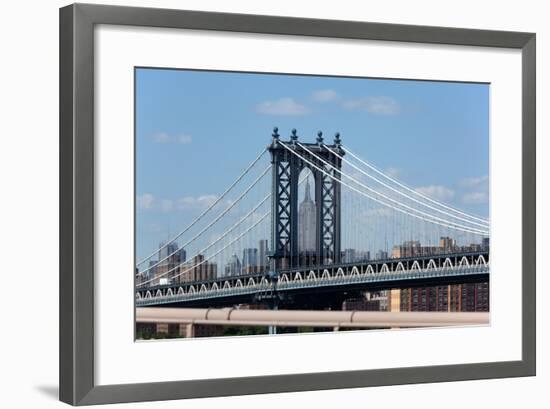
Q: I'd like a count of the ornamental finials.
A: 4